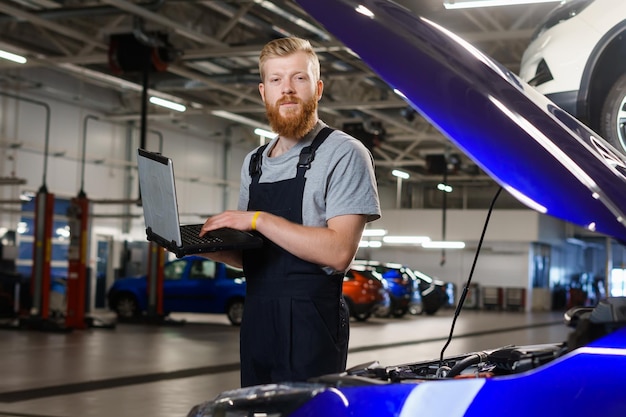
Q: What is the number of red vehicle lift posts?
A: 3